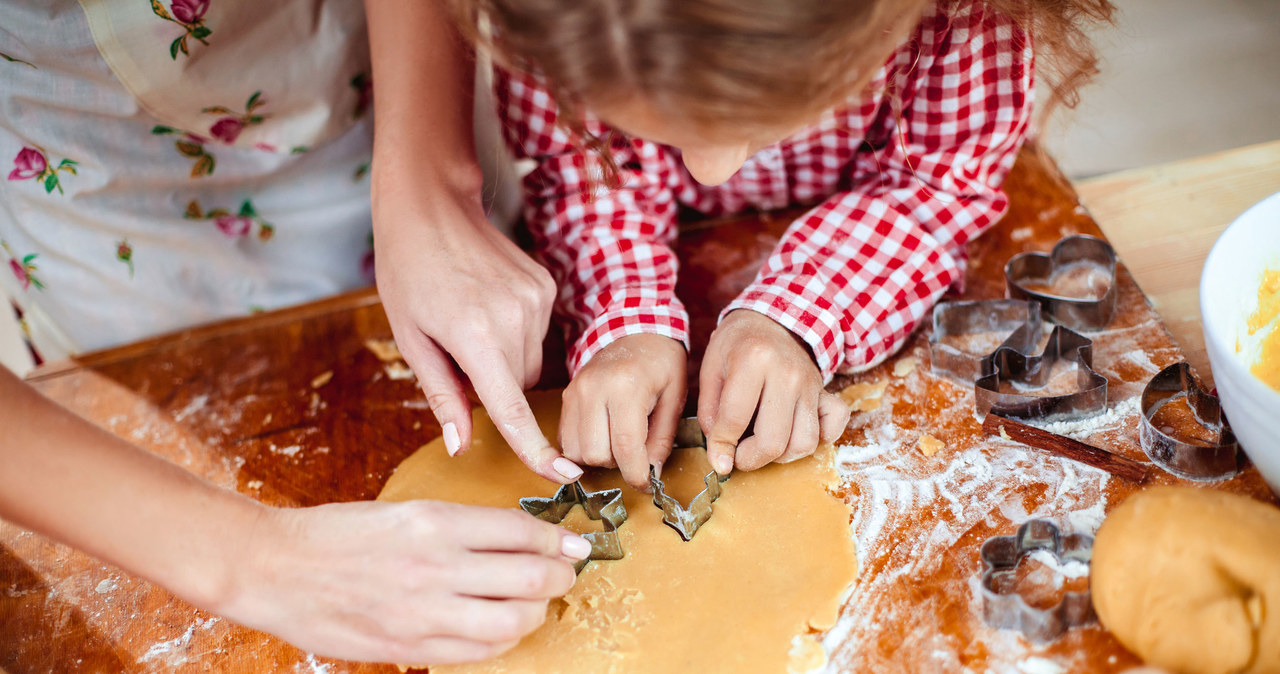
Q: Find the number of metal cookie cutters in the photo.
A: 7